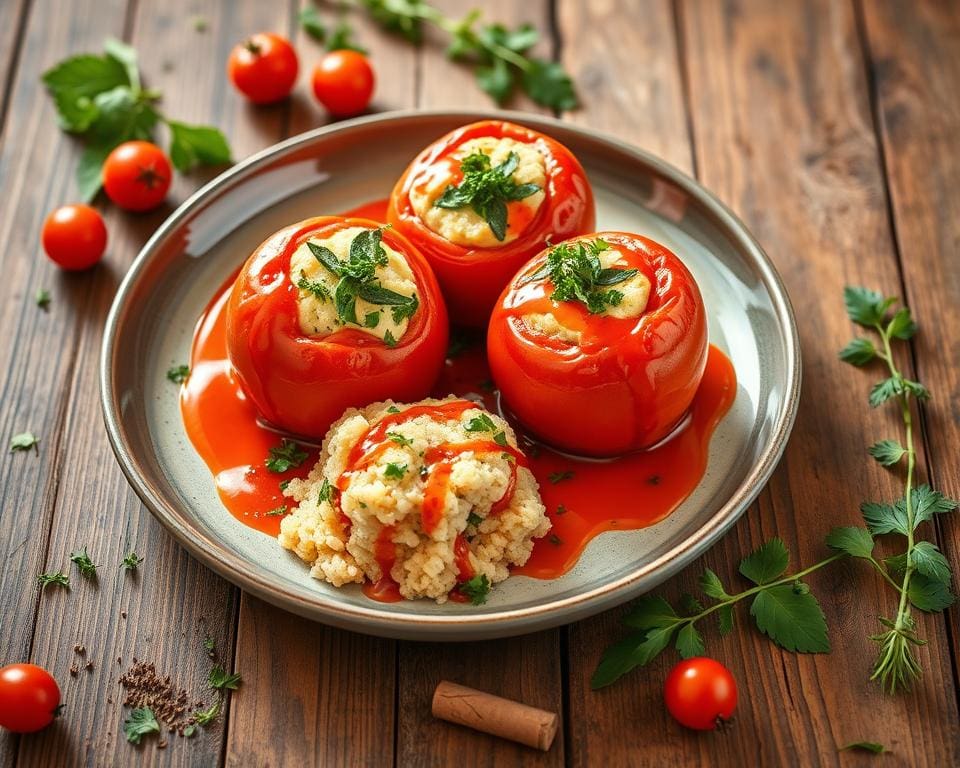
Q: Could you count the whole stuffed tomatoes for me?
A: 3